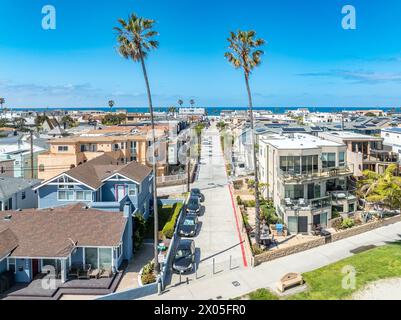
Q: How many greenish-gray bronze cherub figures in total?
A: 0